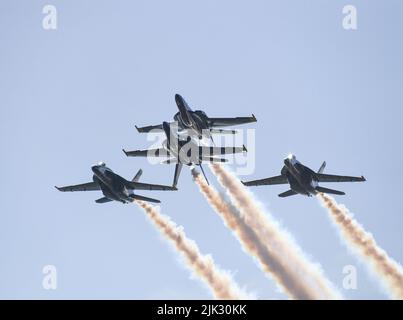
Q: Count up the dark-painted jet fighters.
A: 4